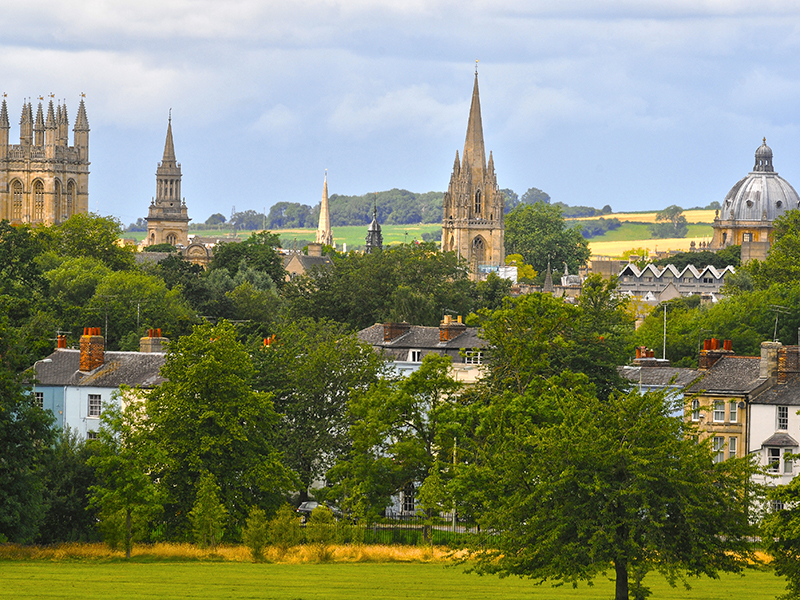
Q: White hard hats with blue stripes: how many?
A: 0